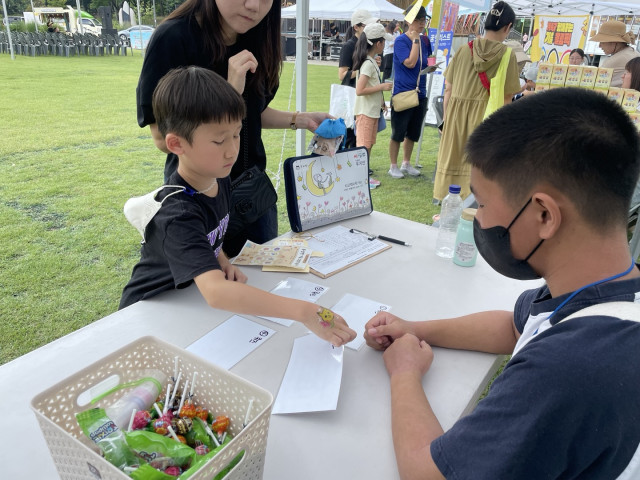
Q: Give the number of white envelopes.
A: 4